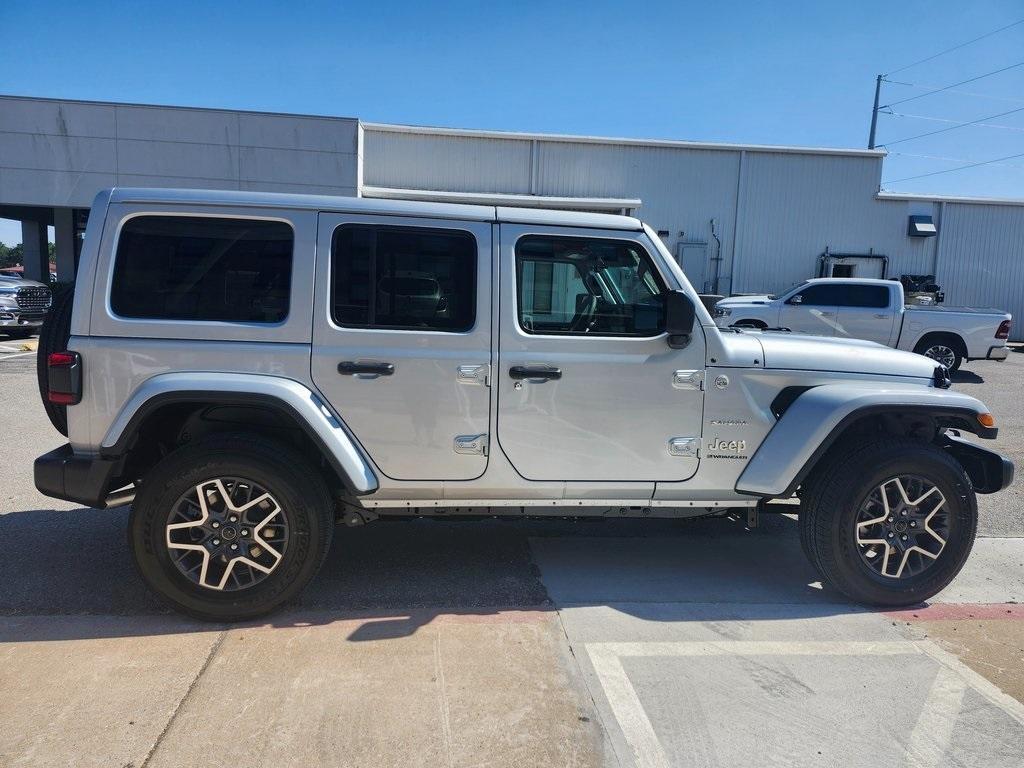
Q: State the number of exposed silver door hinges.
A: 4